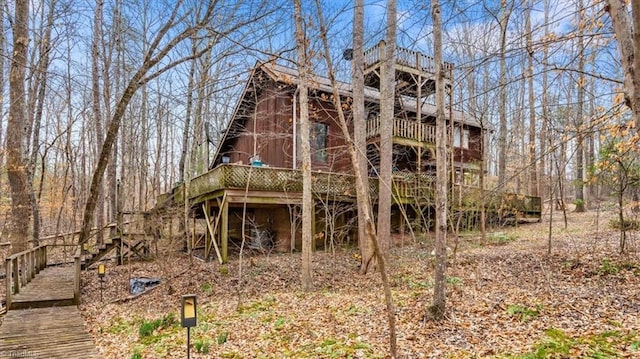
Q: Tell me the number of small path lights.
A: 2